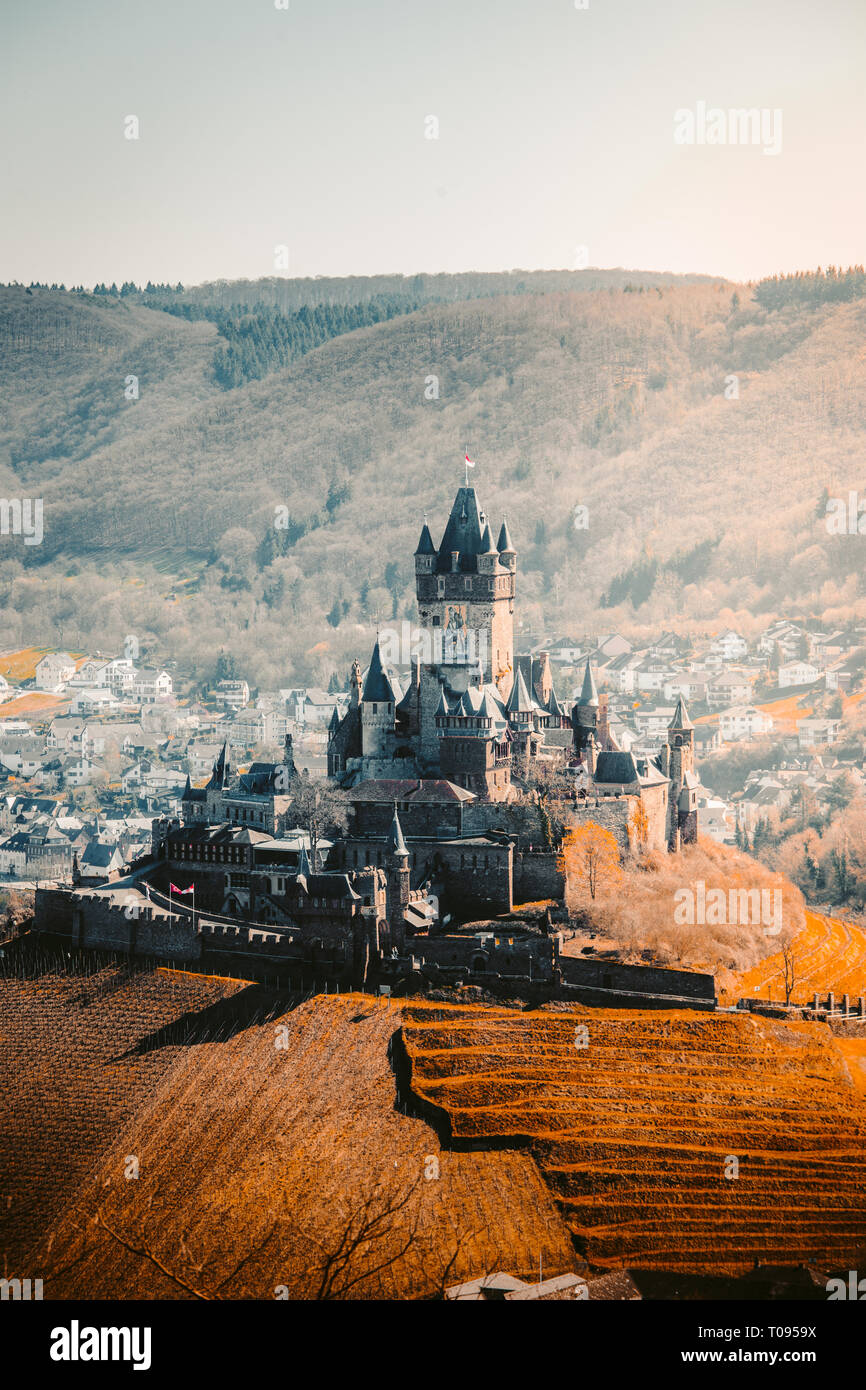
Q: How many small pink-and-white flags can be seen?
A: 3